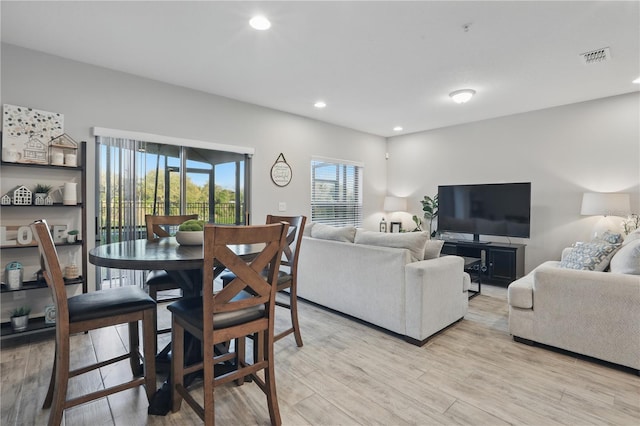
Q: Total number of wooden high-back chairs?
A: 4